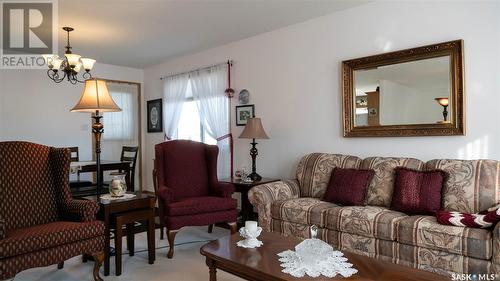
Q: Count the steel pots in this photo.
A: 0